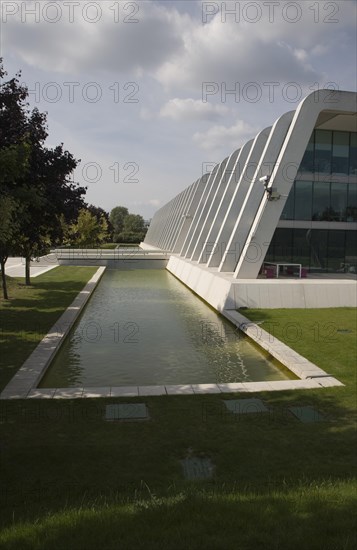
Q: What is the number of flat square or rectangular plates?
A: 4